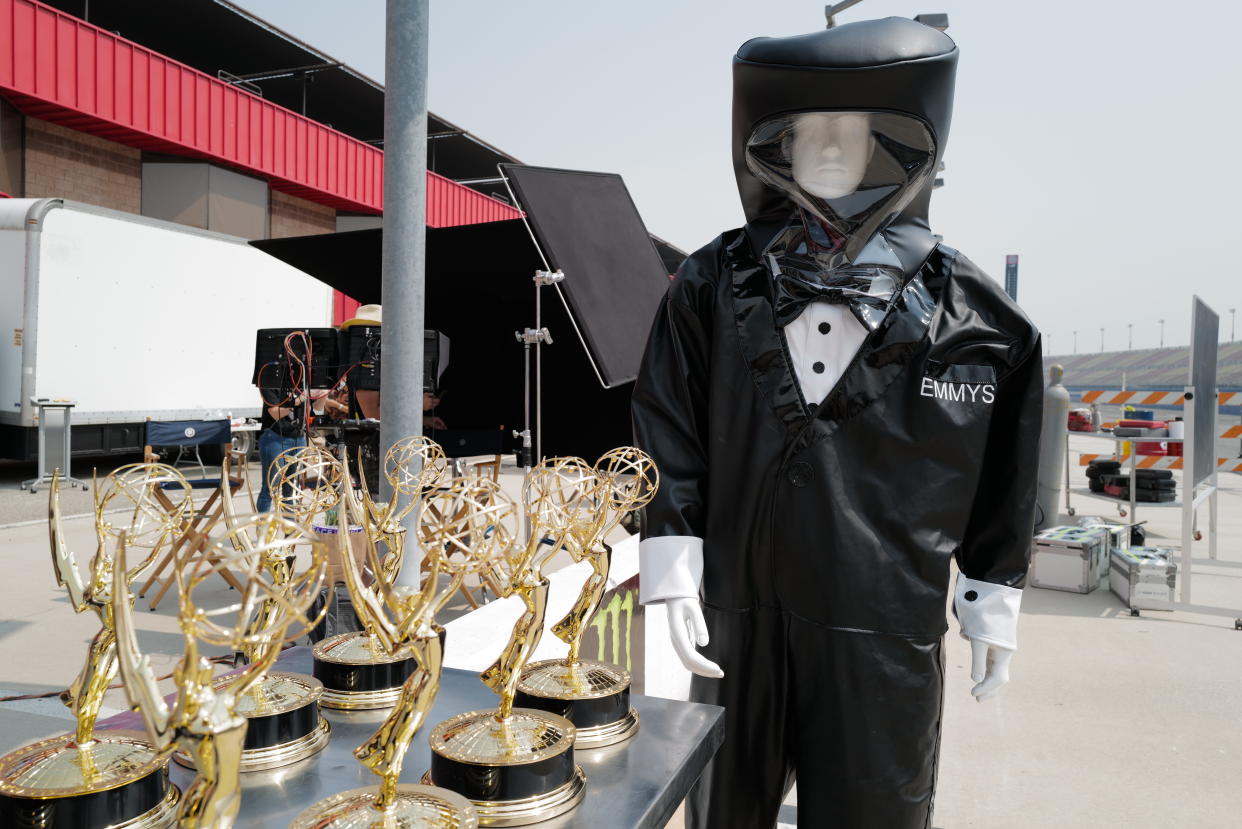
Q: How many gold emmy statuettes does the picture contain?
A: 7